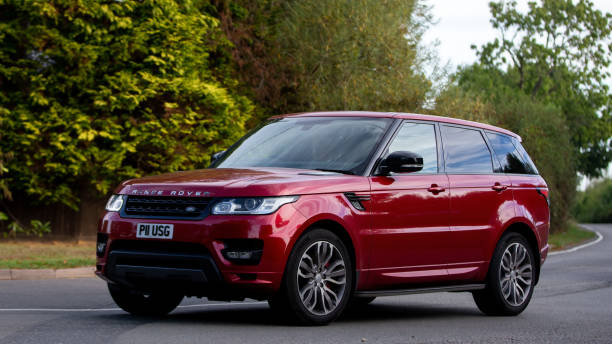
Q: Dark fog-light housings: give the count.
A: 2